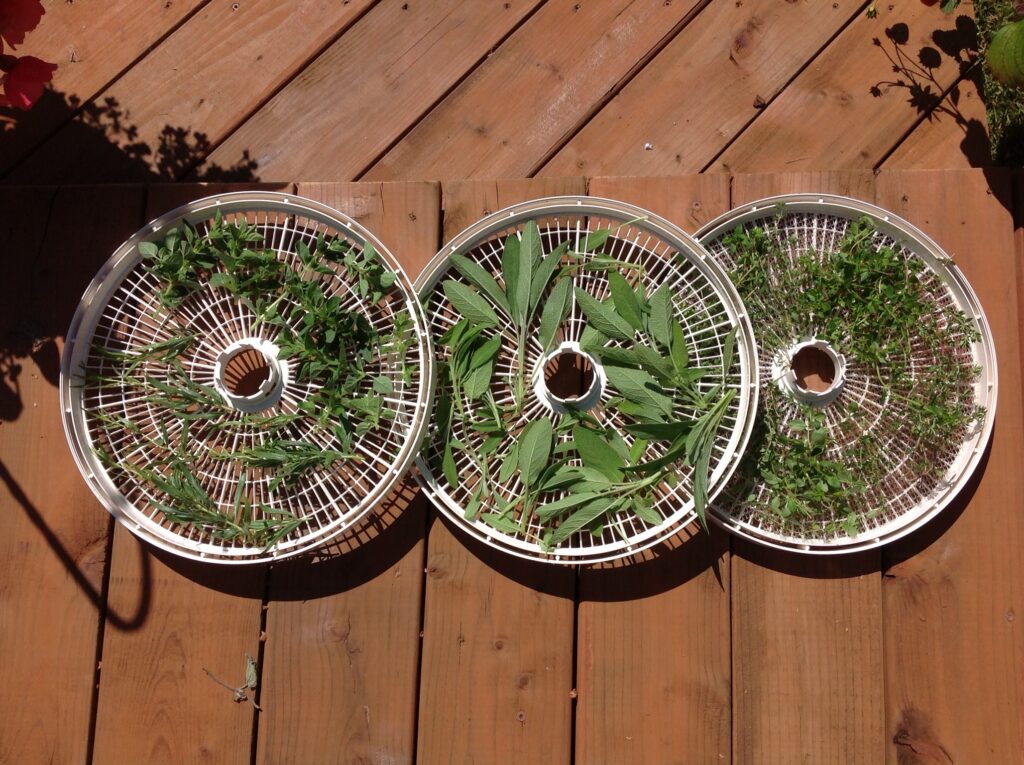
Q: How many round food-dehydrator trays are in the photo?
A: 3